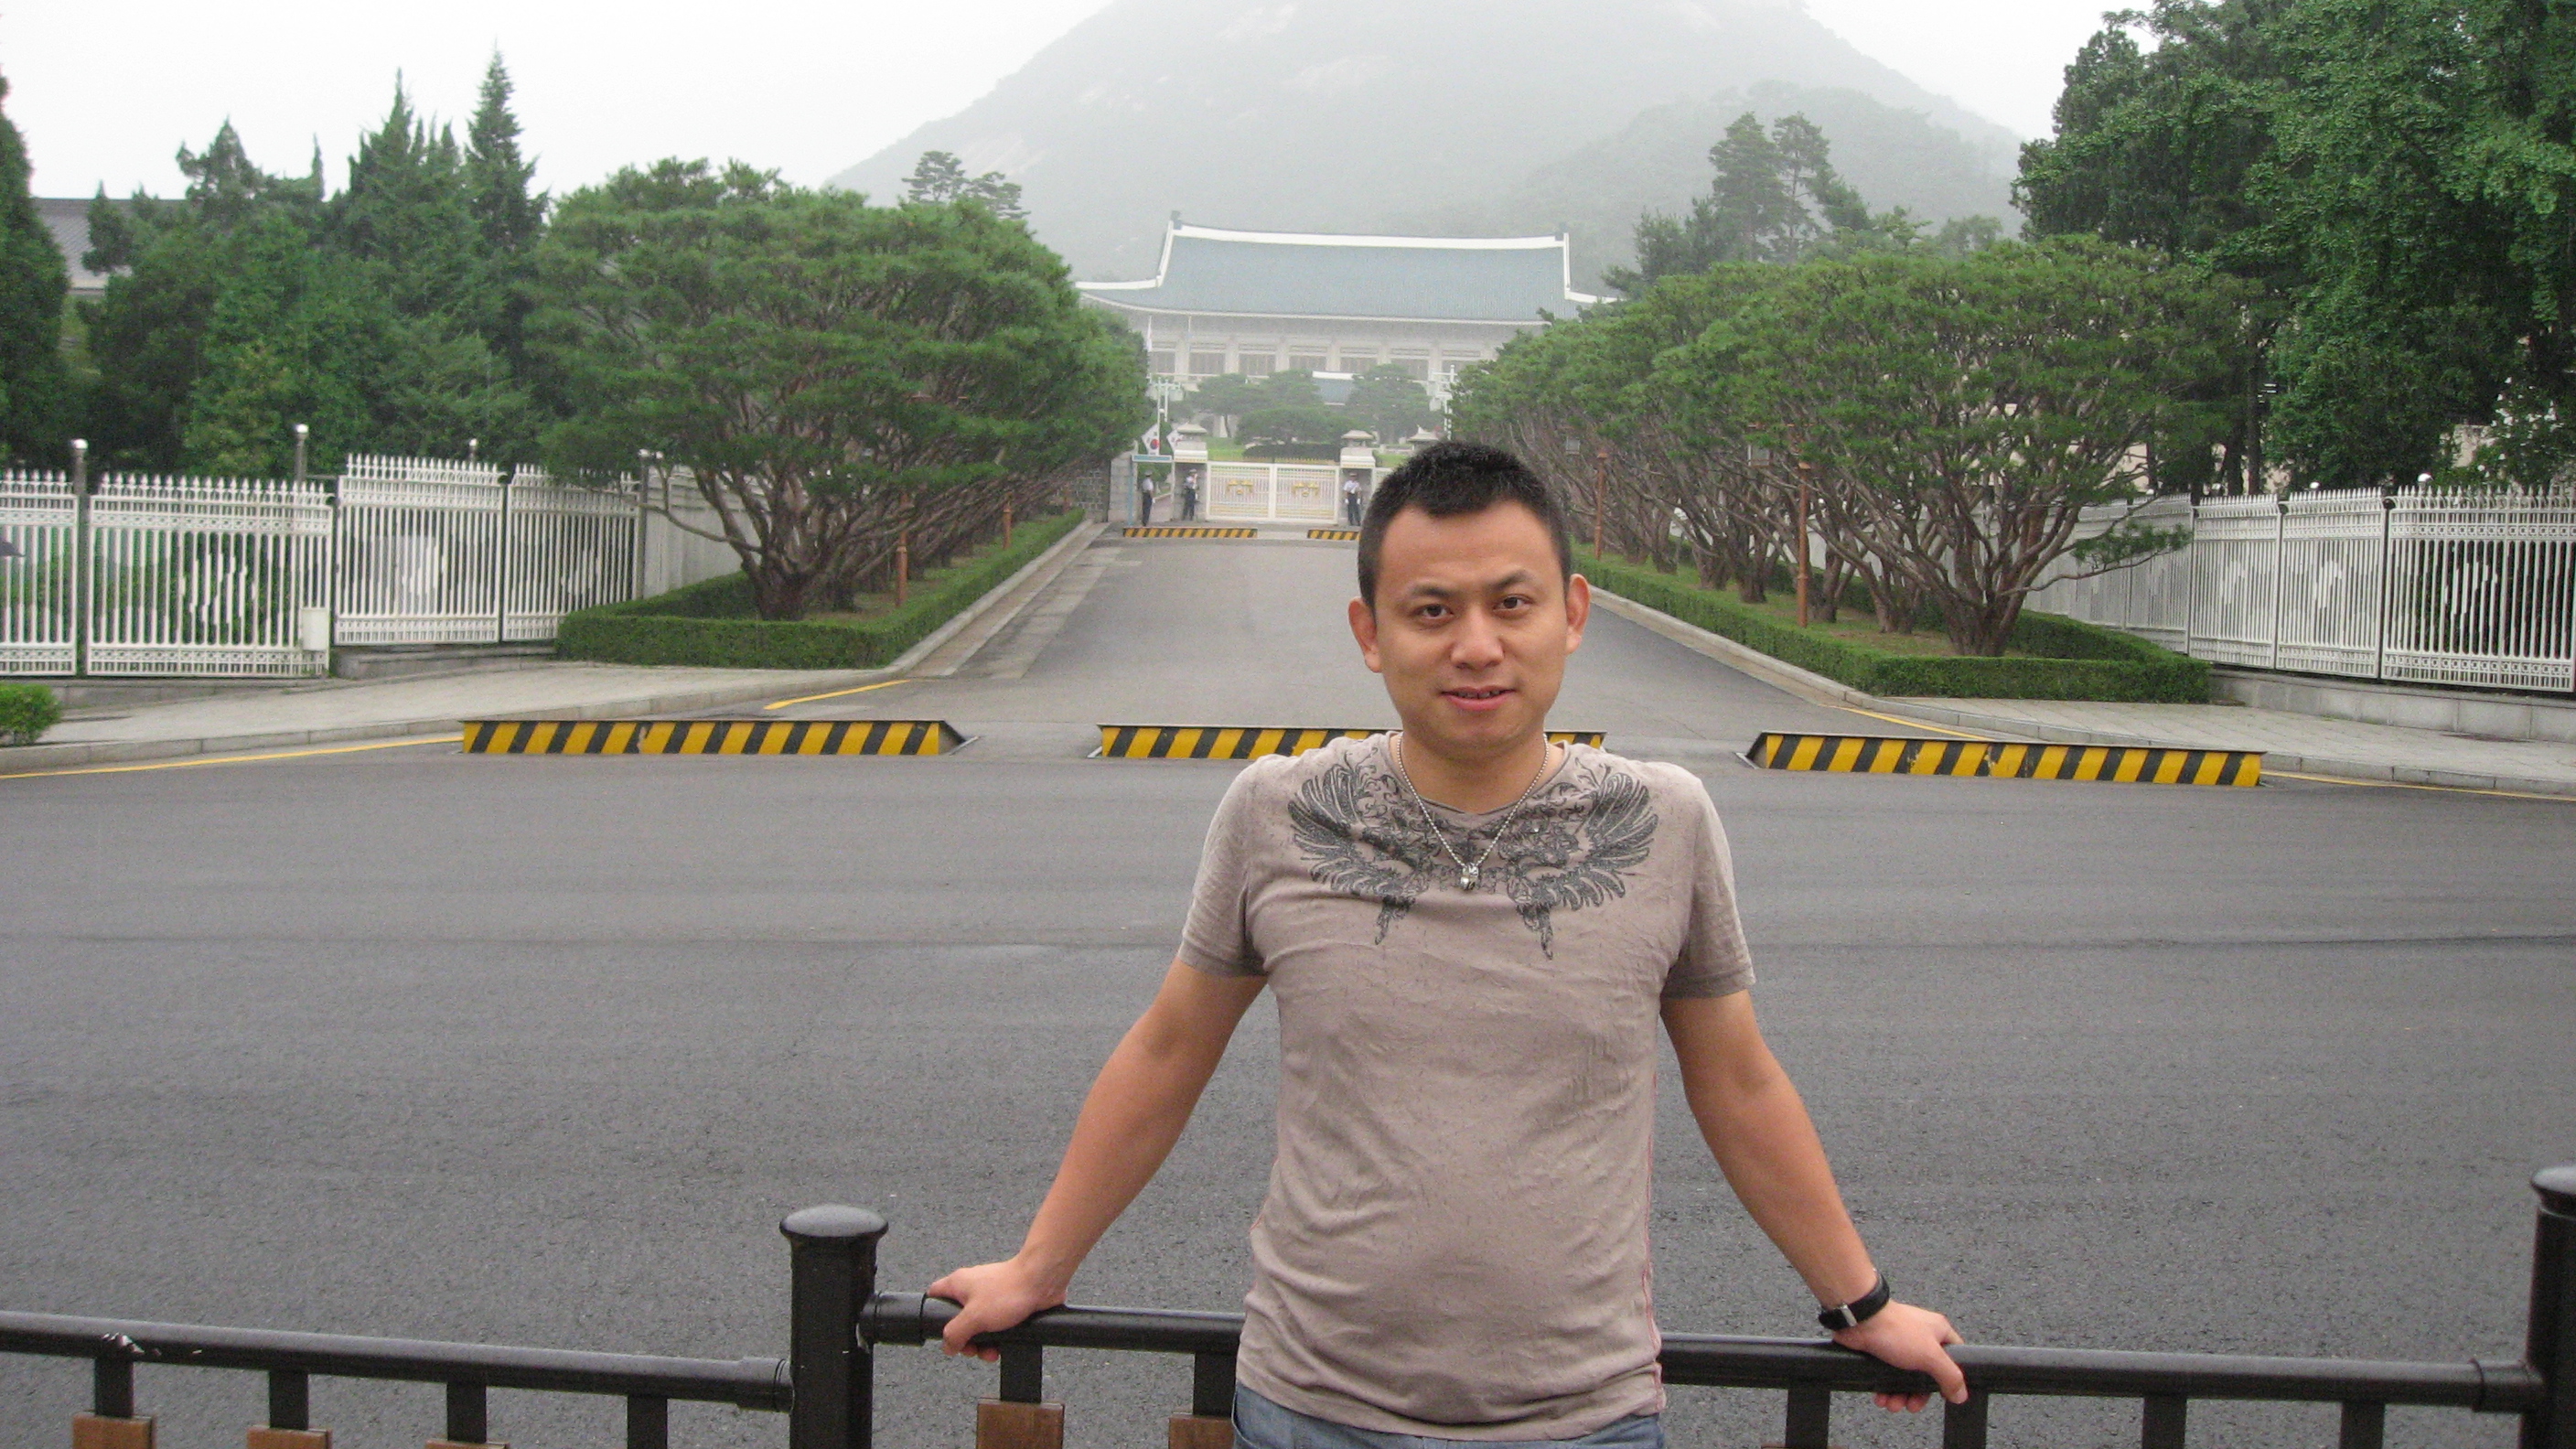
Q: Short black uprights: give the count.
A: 10